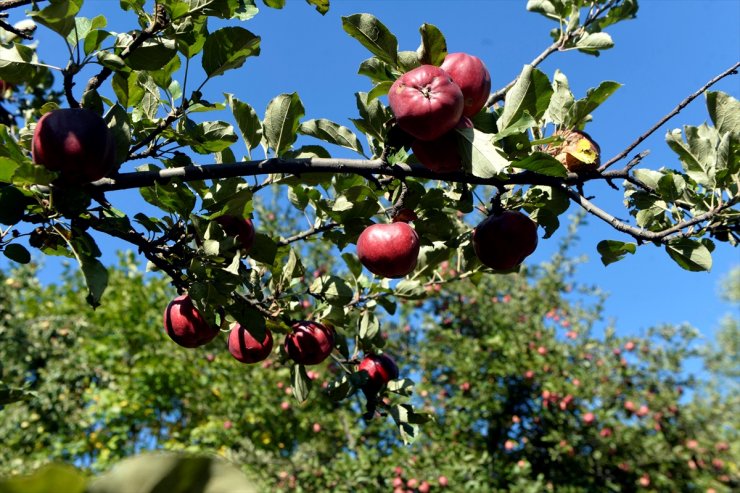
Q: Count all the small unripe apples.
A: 0